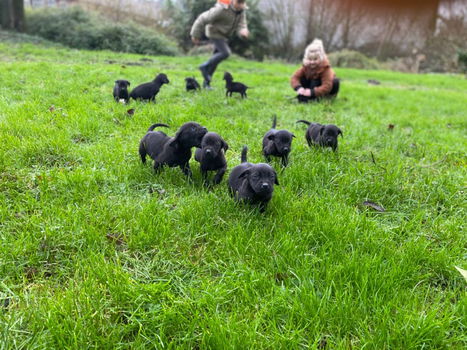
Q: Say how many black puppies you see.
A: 9